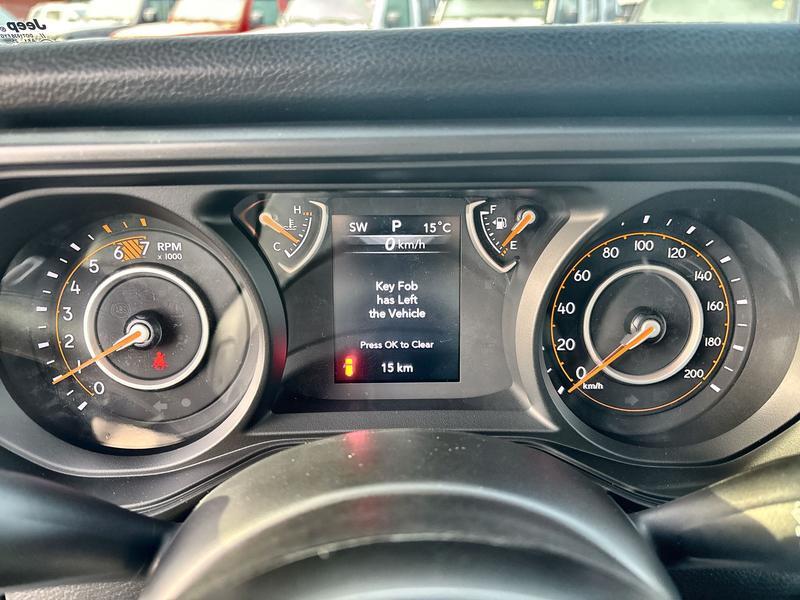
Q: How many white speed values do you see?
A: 11